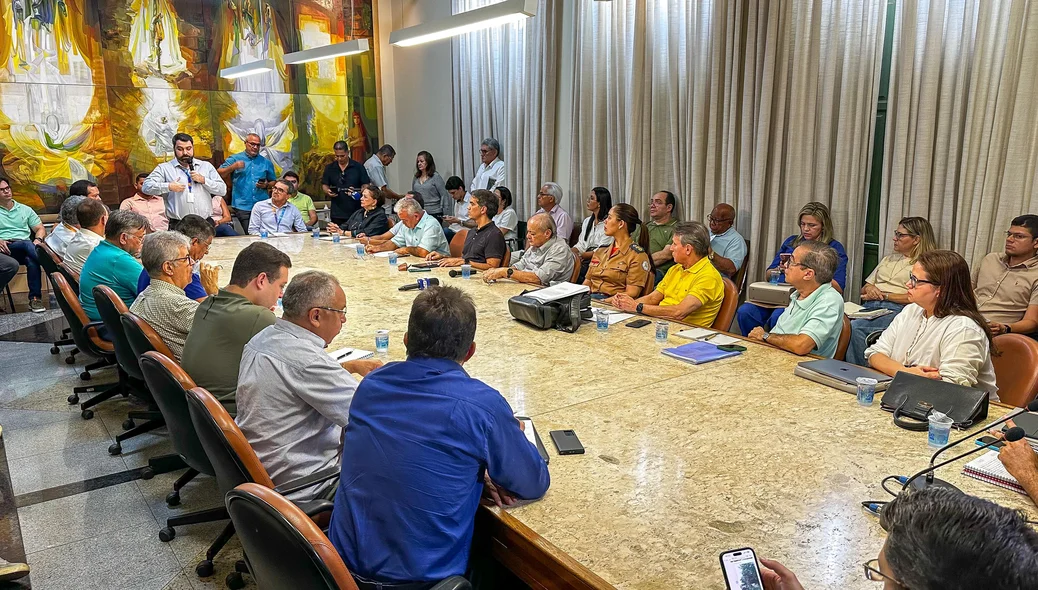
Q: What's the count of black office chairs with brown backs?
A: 8